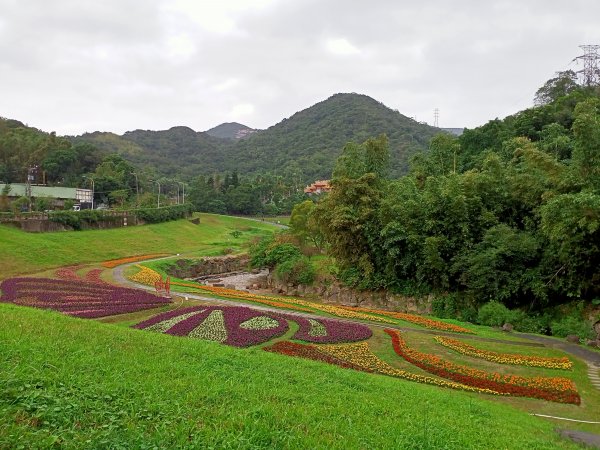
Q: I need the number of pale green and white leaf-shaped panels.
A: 4